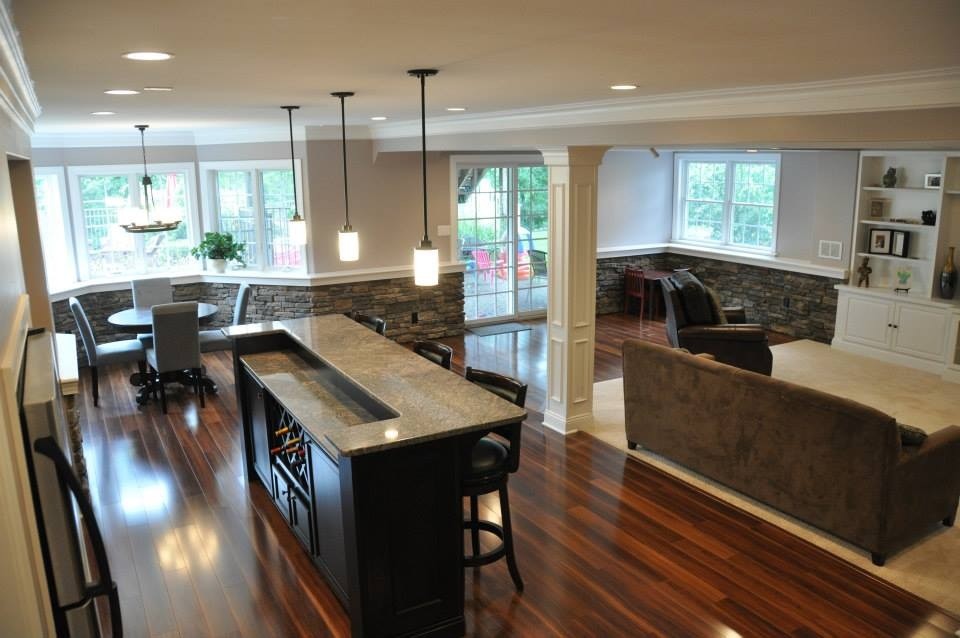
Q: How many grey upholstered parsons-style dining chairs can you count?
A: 4